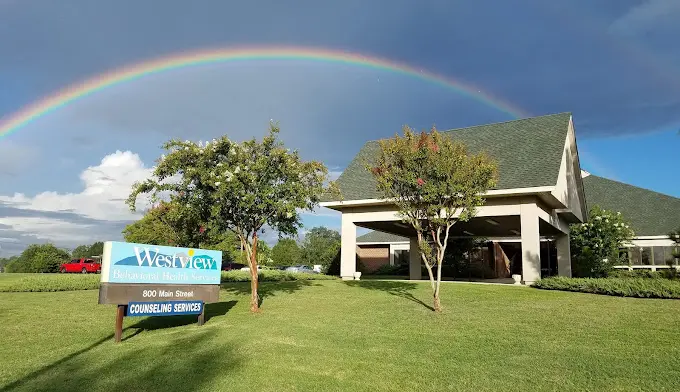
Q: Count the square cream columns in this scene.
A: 4